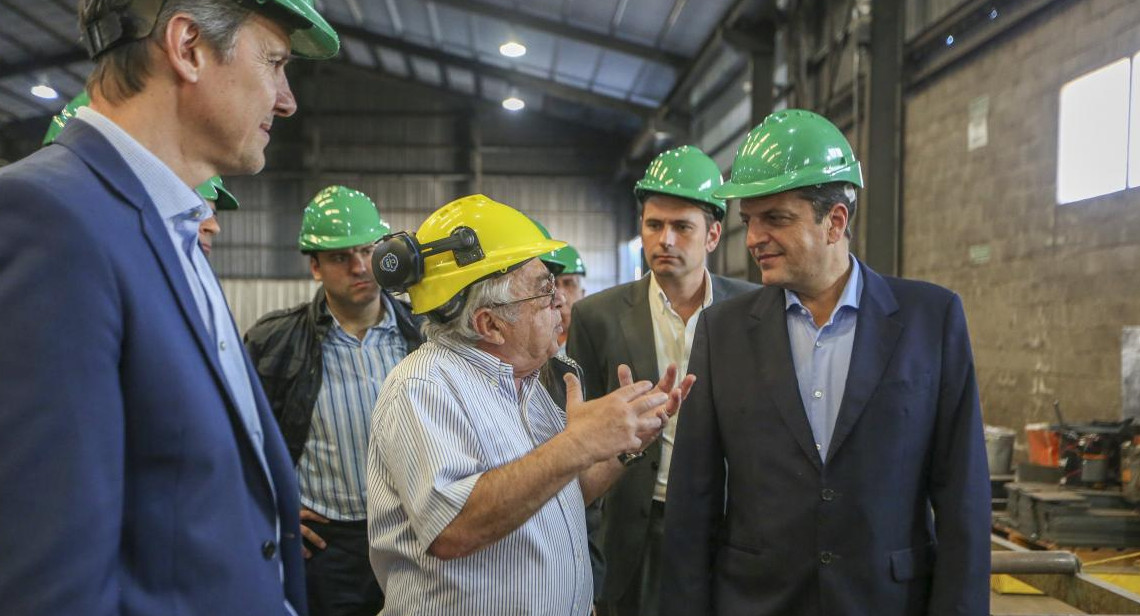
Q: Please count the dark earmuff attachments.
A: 1